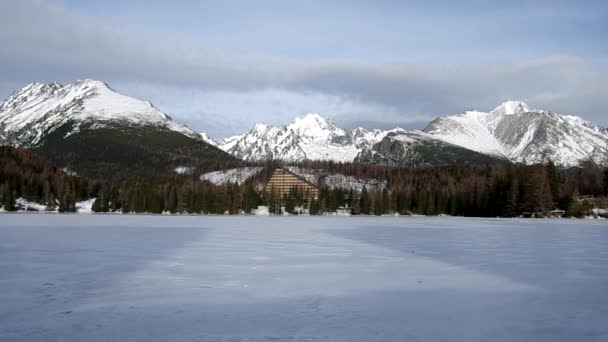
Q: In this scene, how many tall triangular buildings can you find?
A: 1